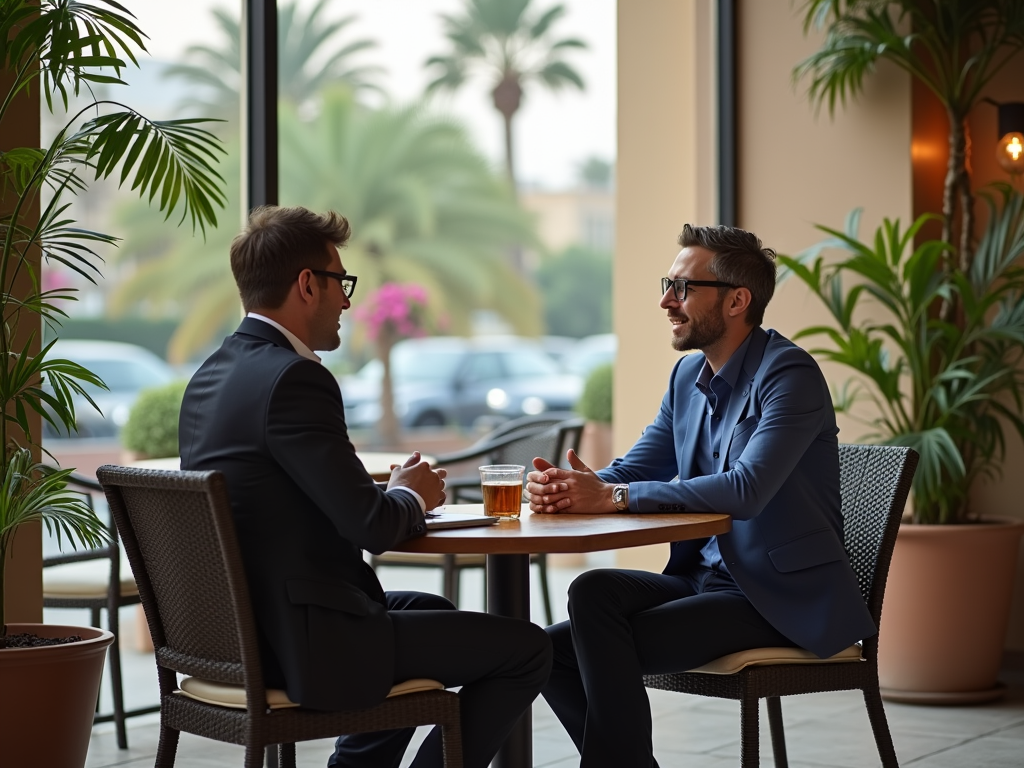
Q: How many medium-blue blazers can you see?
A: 1